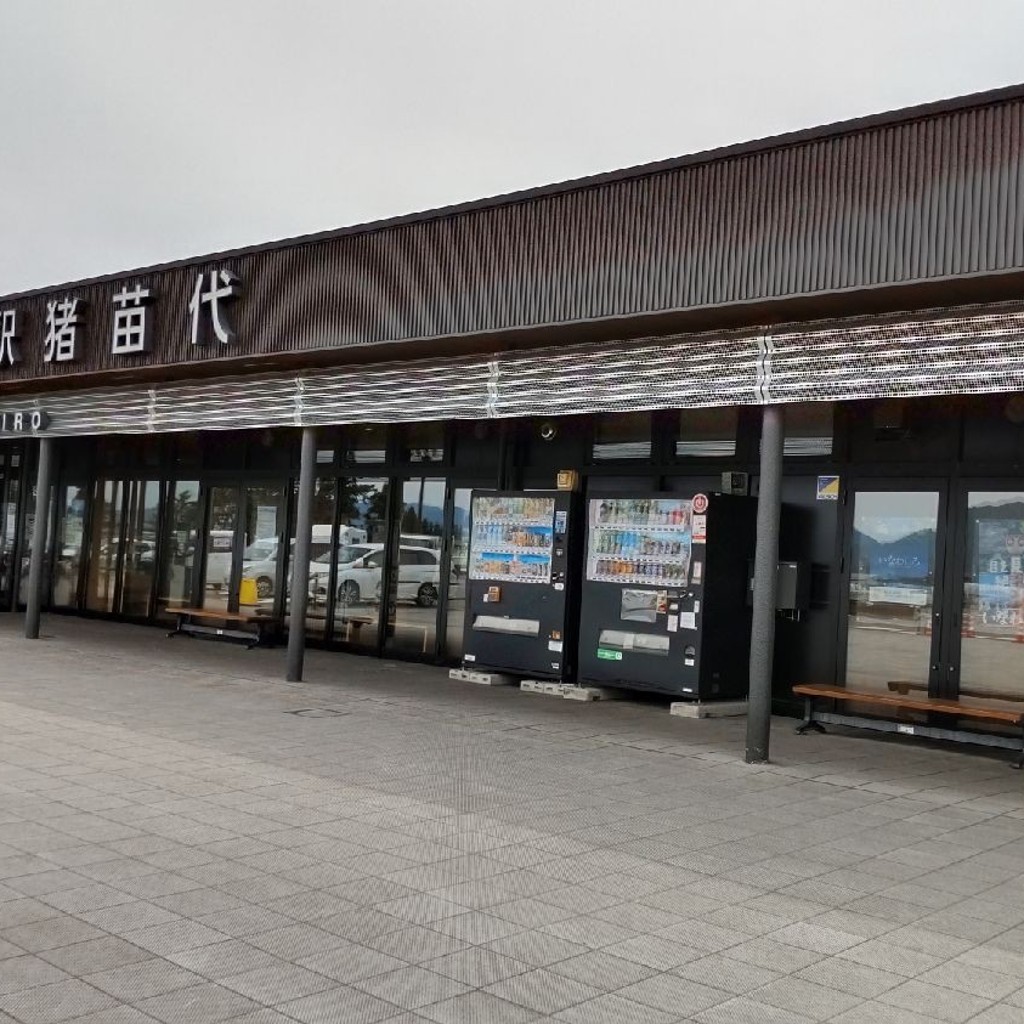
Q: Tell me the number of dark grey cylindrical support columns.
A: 3